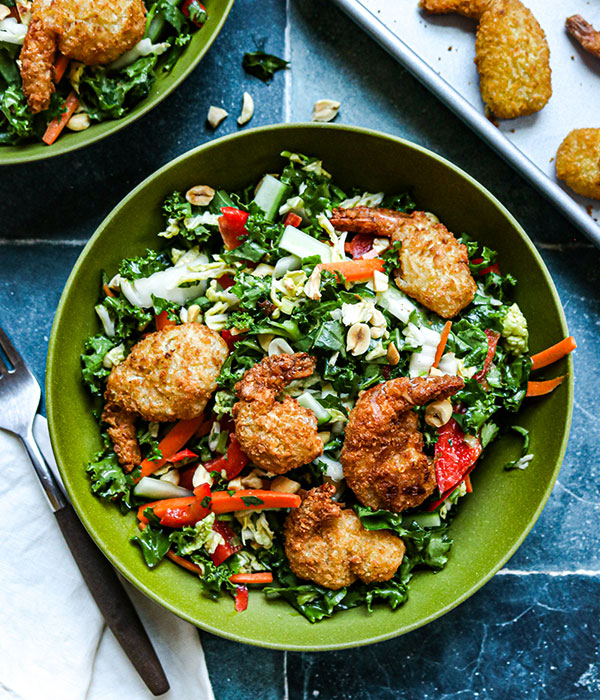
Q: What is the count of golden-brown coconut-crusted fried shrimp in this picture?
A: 9